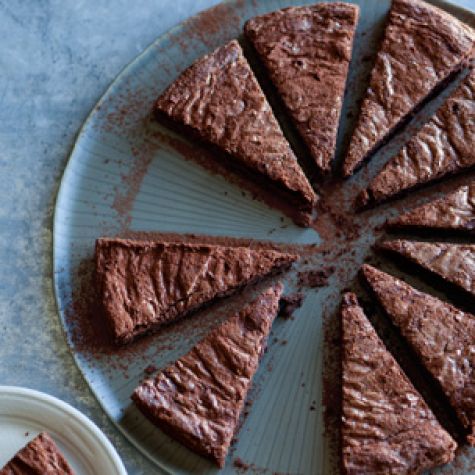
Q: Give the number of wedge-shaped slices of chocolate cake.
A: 11